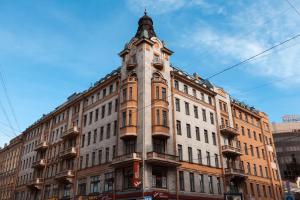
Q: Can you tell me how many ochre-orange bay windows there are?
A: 2